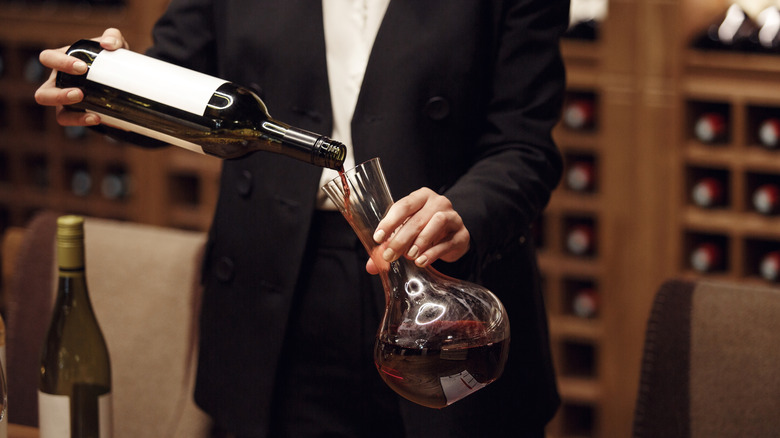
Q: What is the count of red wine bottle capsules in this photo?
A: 10